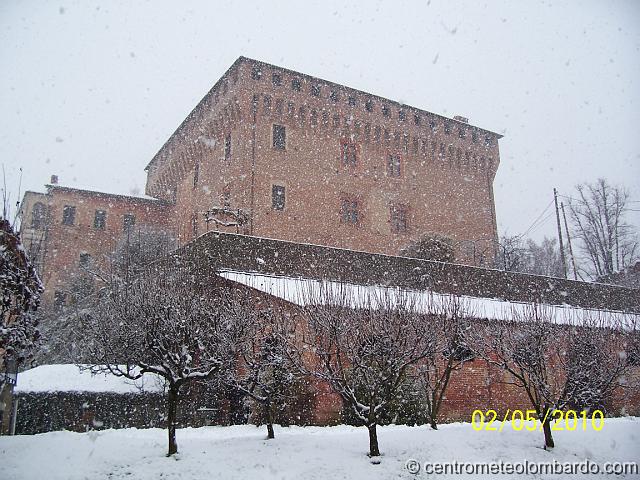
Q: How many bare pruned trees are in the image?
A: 5